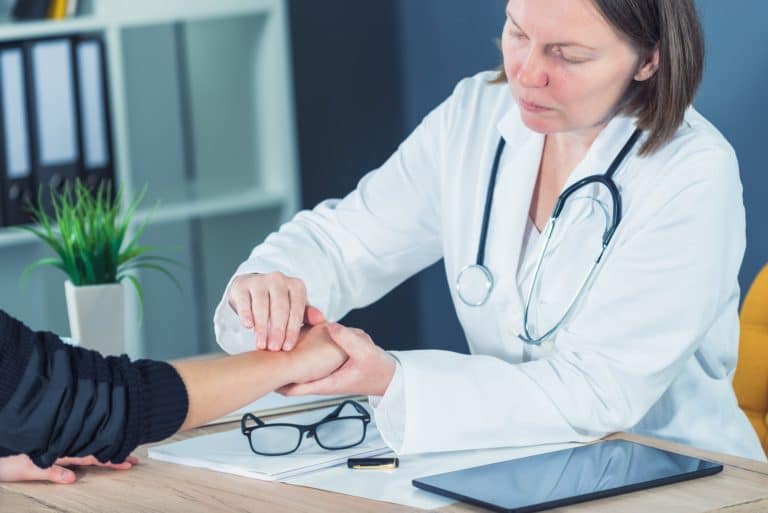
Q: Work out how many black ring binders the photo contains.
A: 3